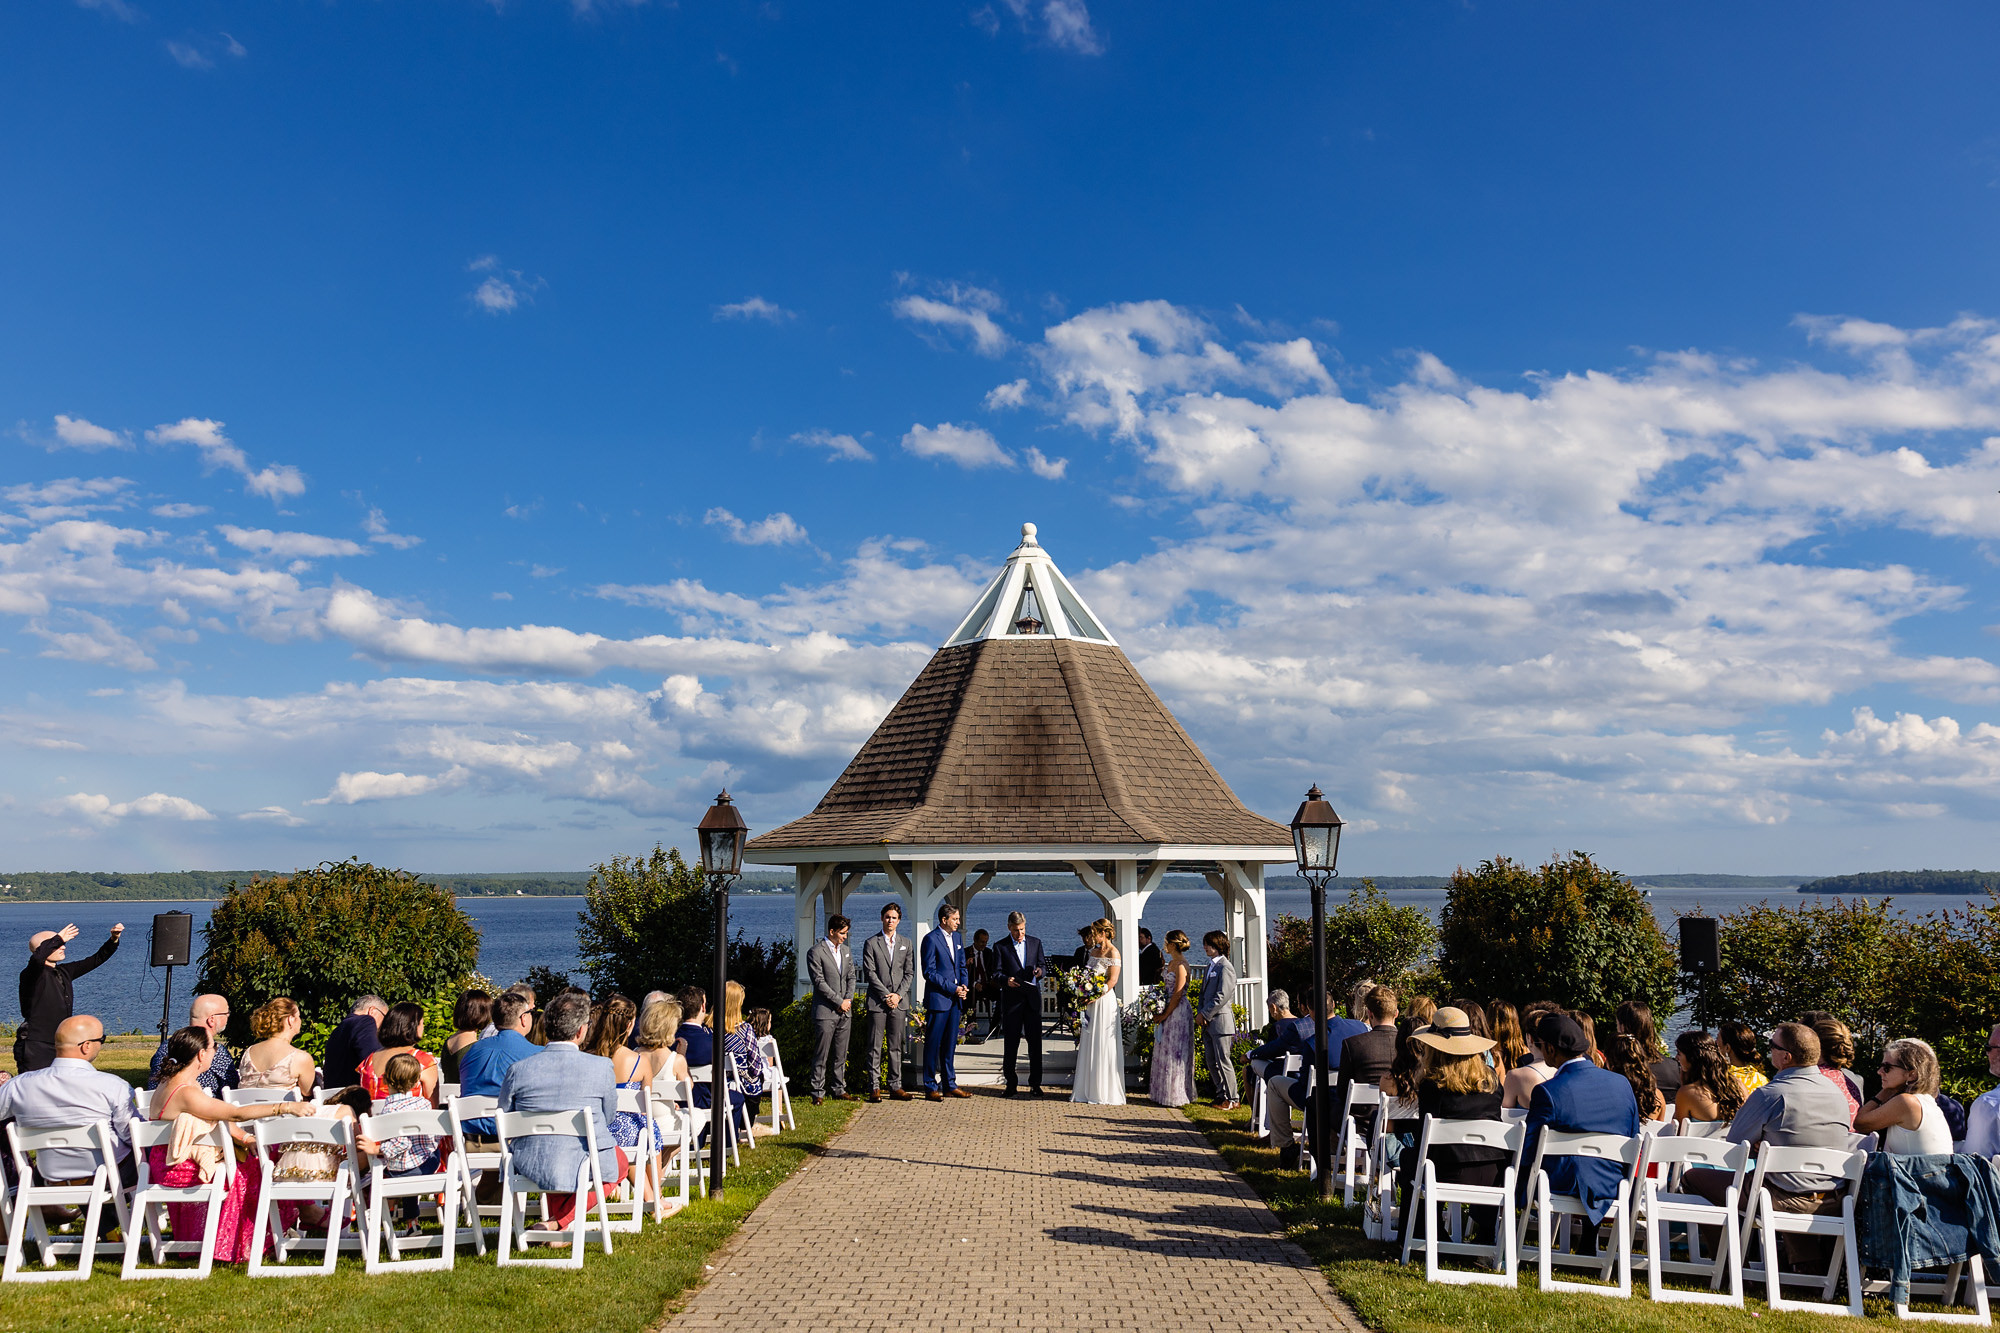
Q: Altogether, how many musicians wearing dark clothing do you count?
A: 3